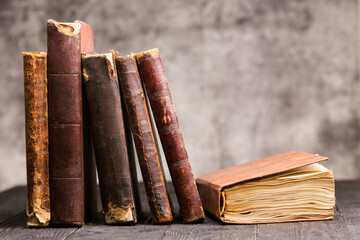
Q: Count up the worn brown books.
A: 6